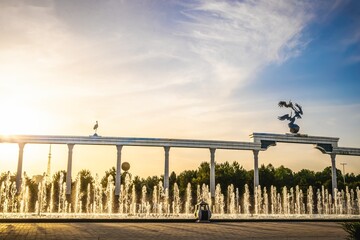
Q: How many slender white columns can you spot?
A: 7